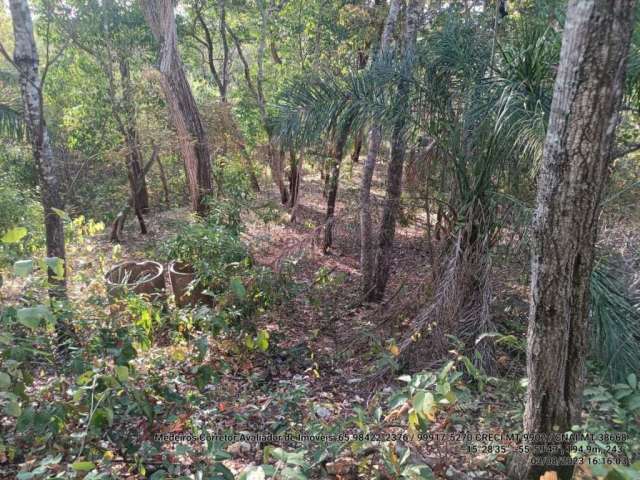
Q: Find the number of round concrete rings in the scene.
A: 2